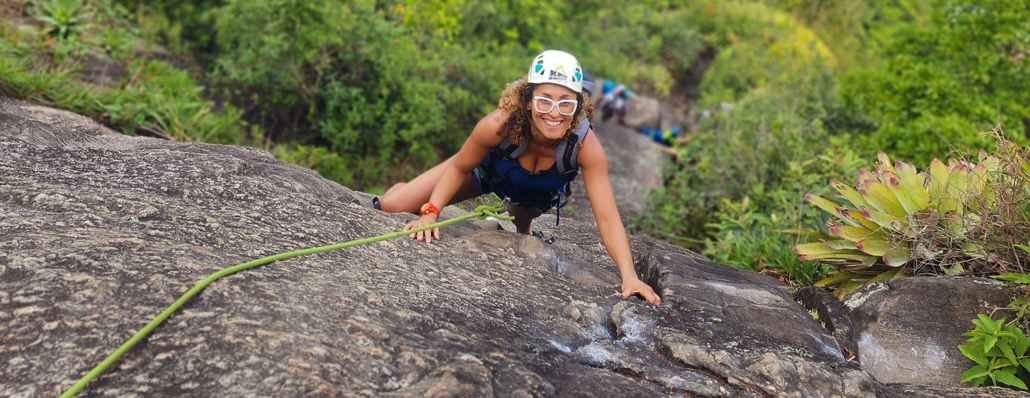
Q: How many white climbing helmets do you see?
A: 1